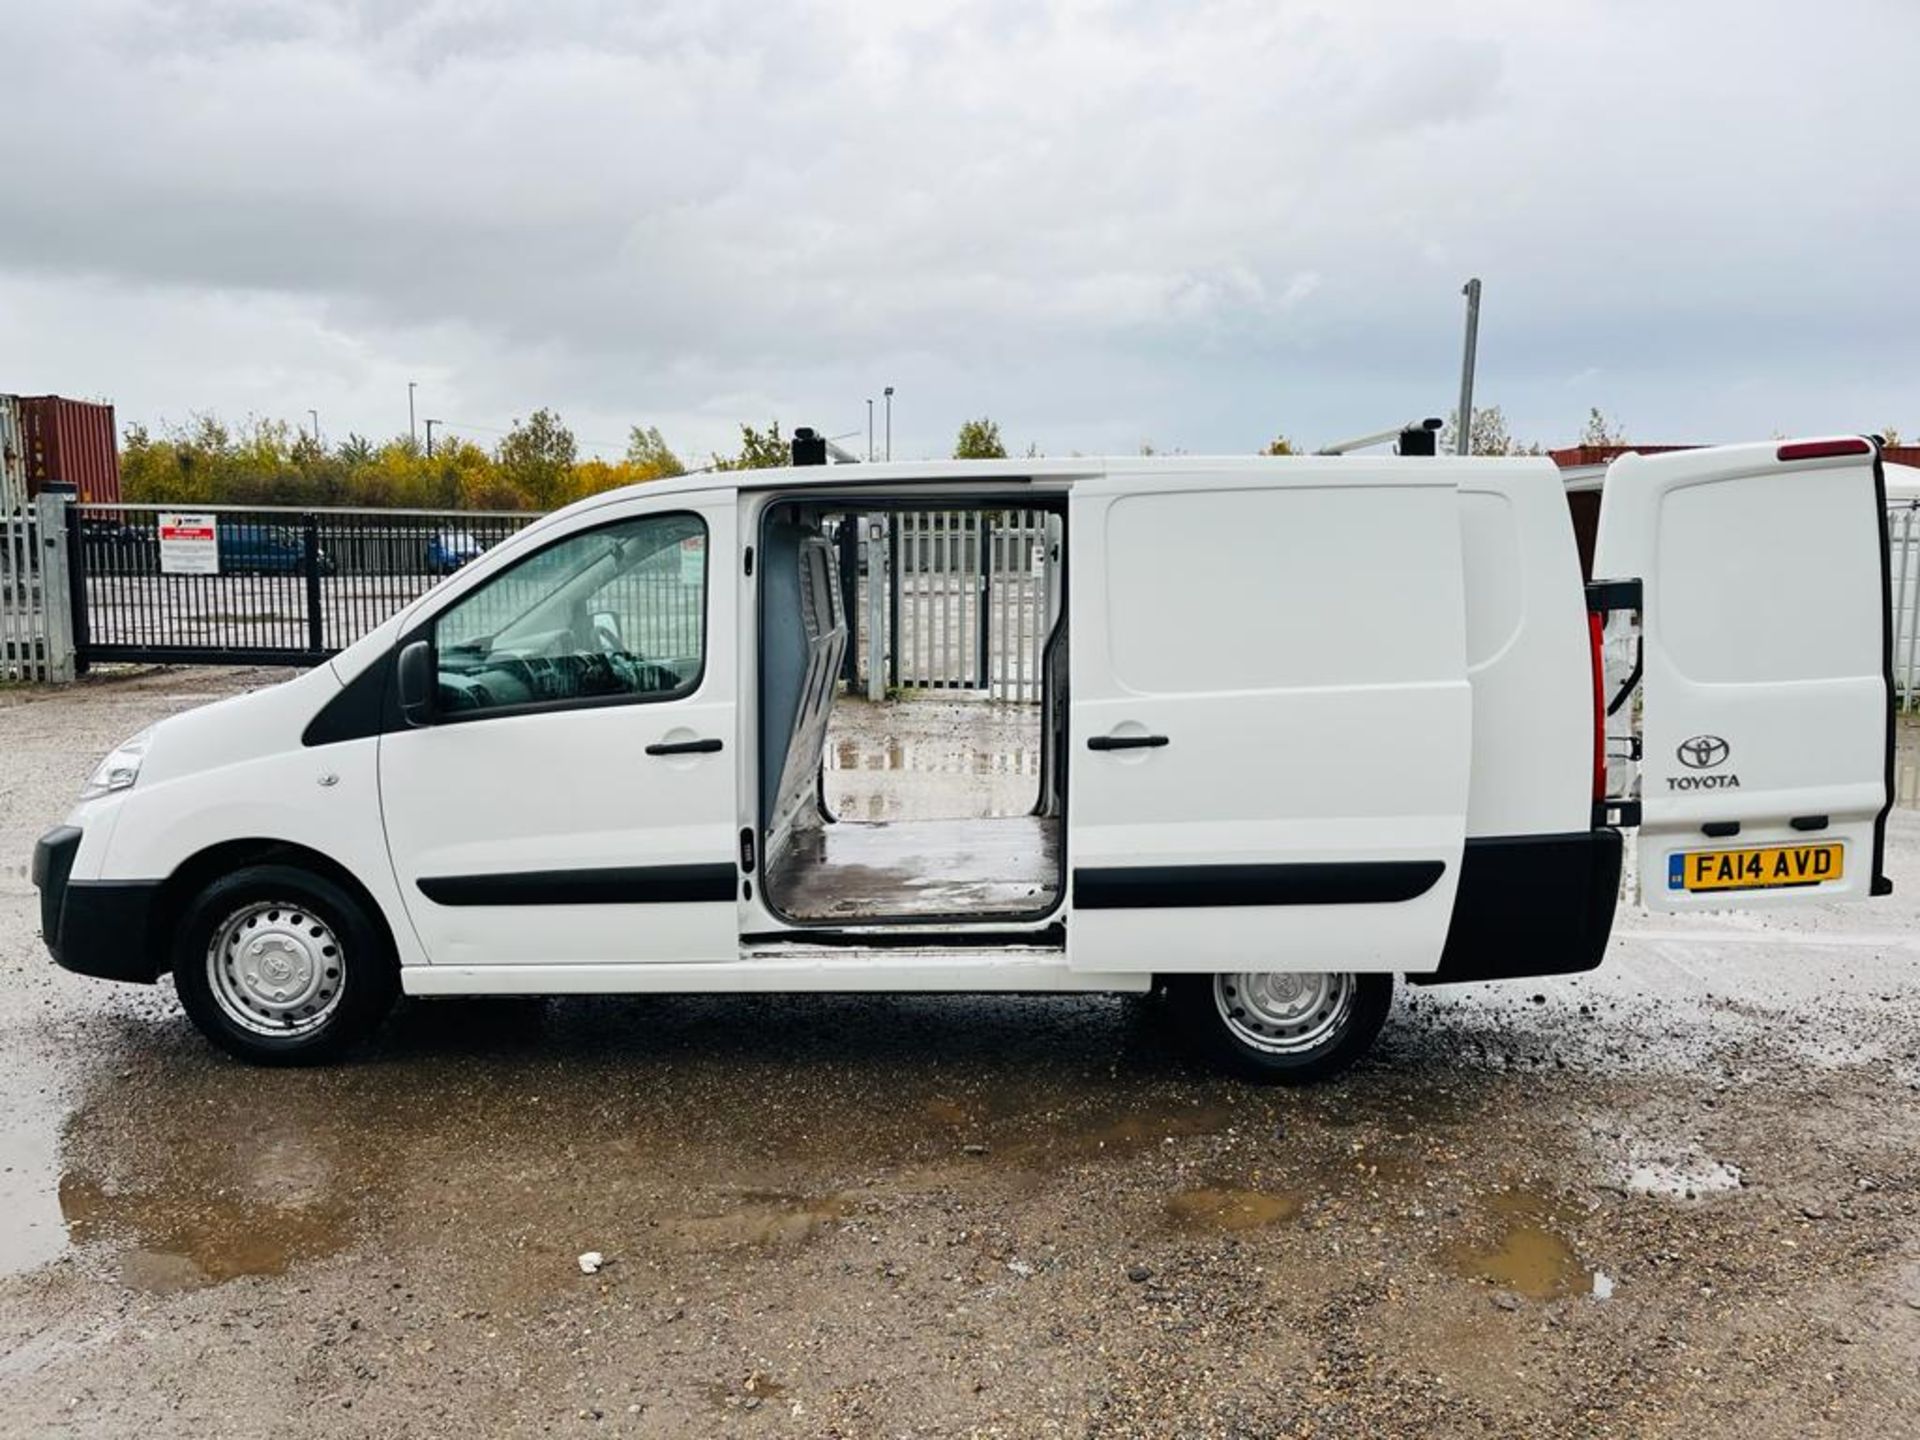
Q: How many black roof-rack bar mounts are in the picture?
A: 2